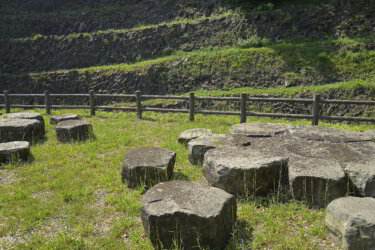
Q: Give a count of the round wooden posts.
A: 7